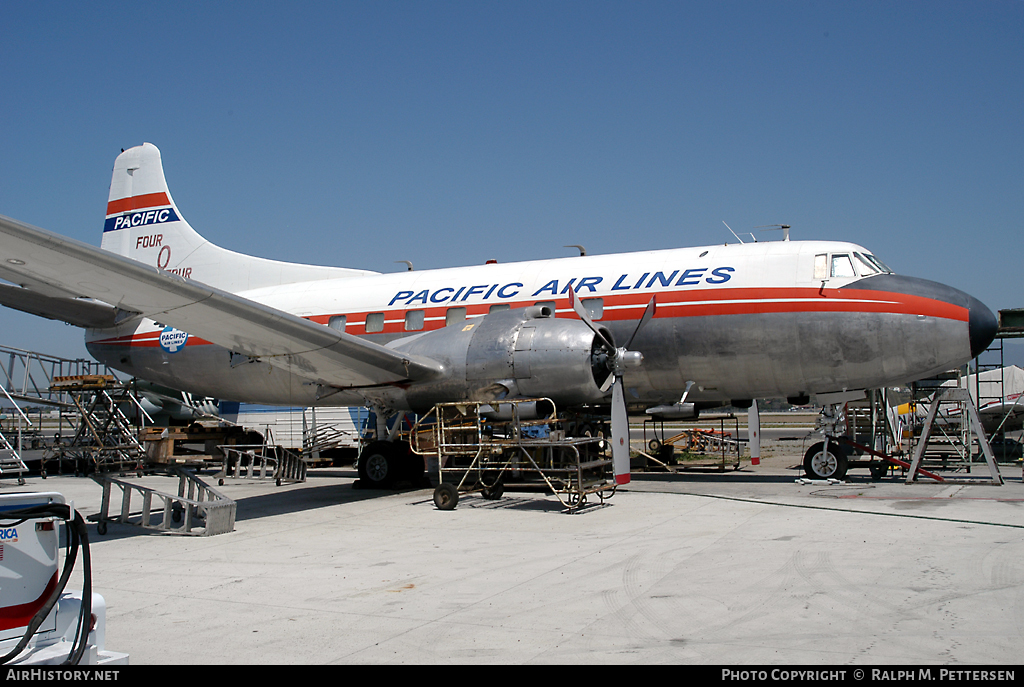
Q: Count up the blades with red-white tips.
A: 4